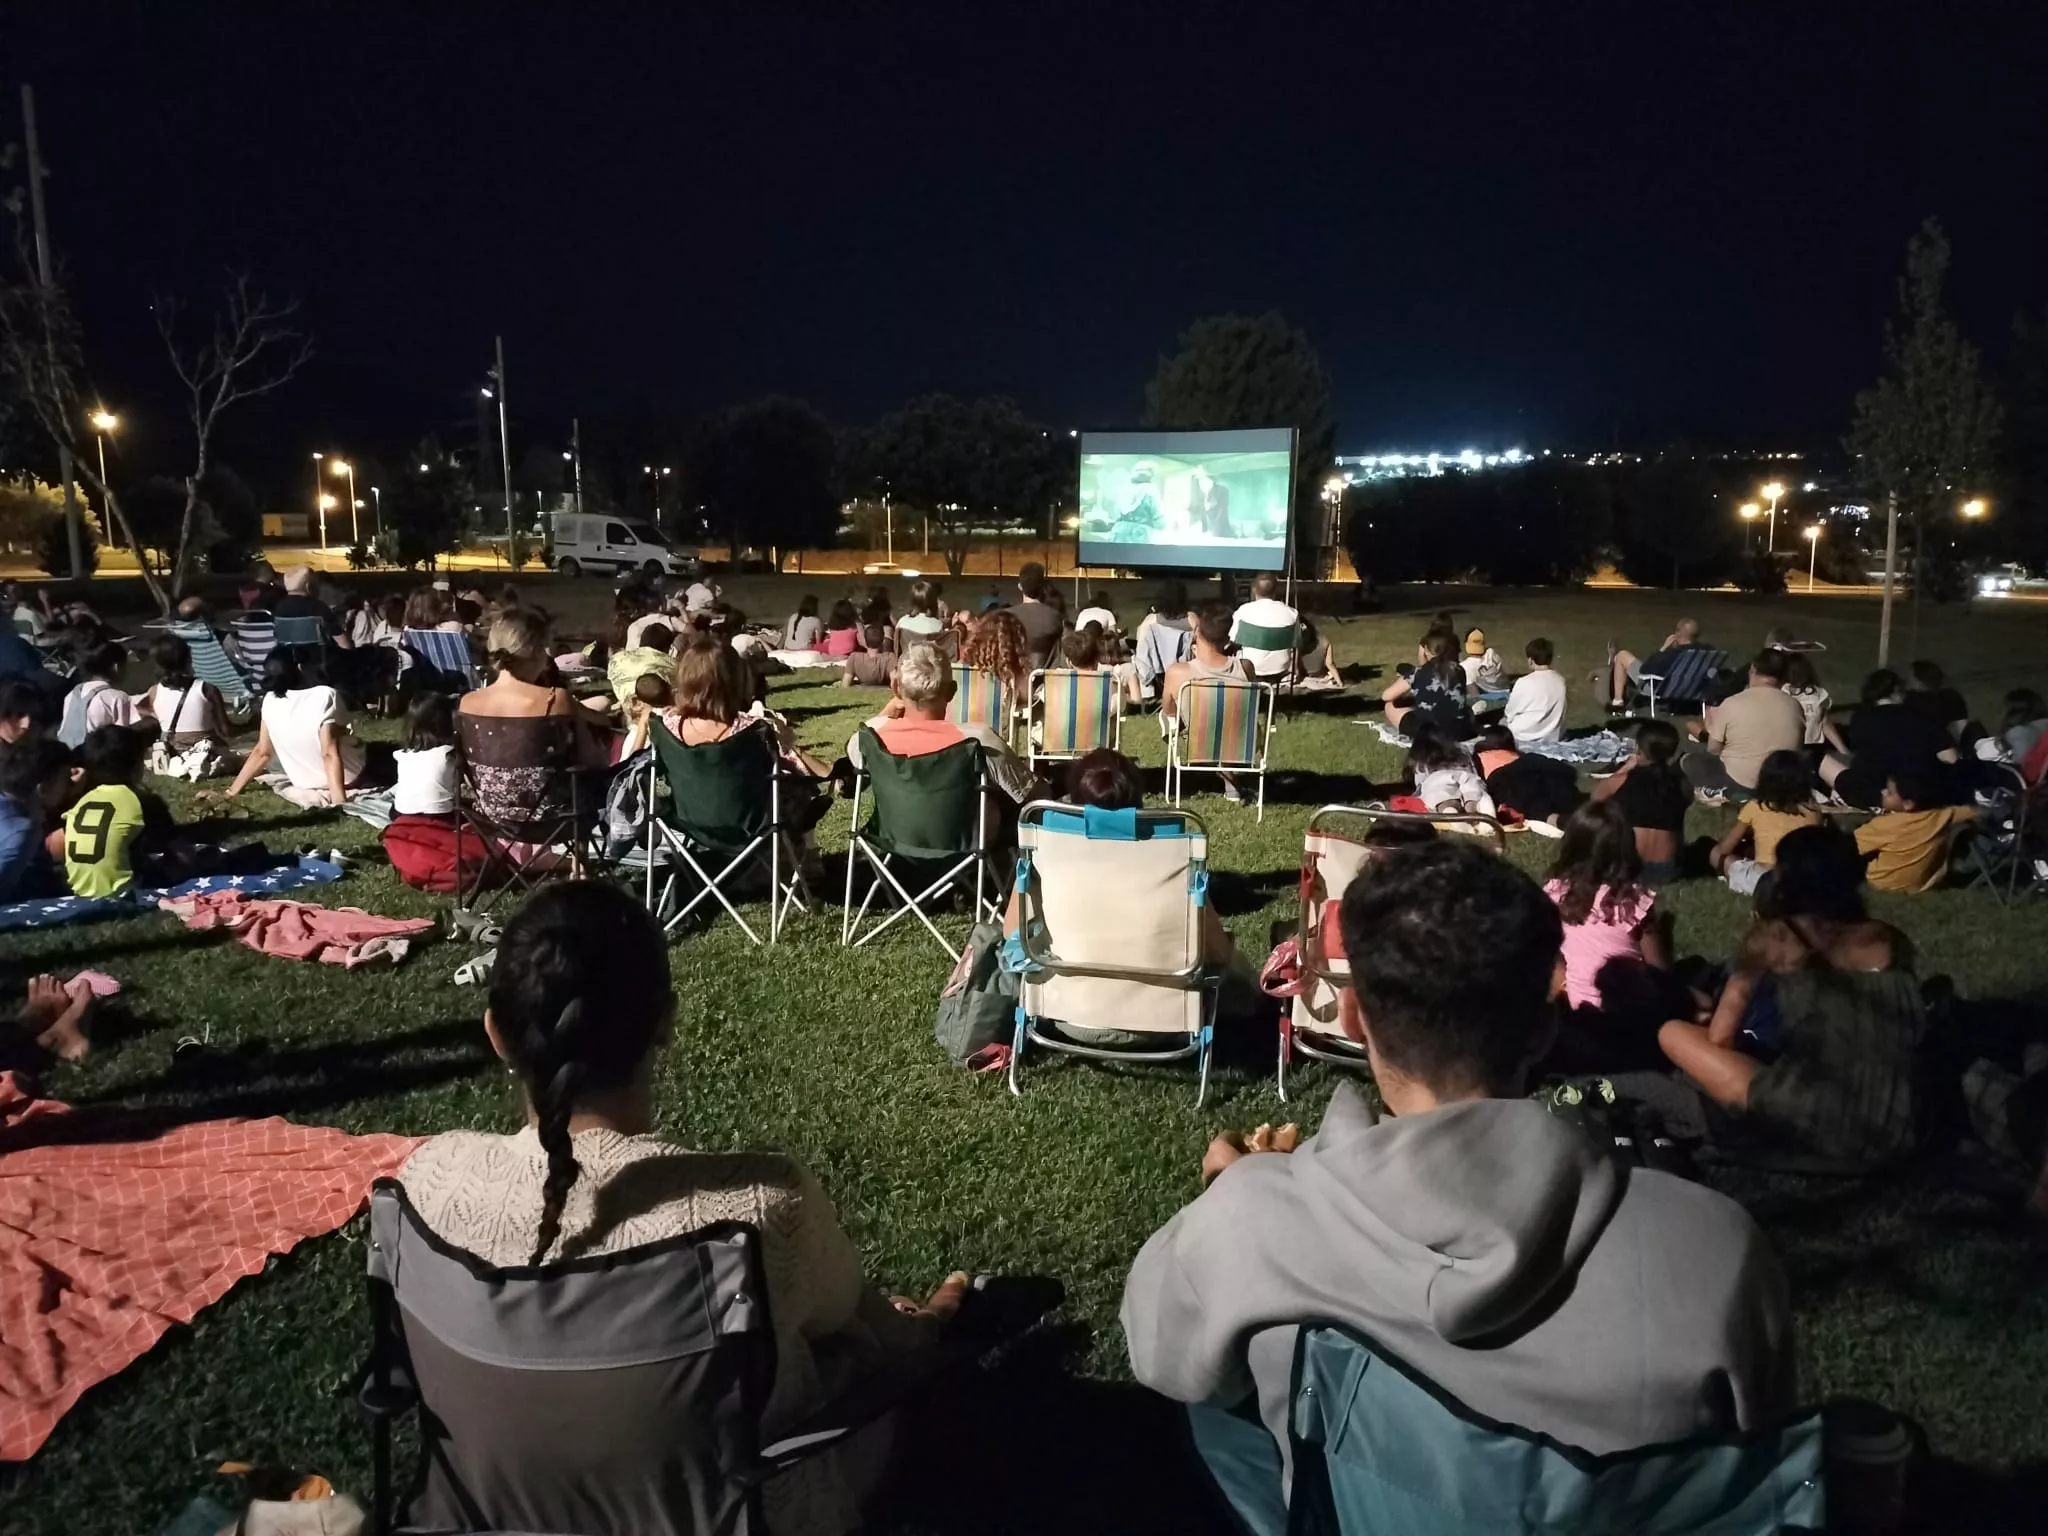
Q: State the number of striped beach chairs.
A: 7